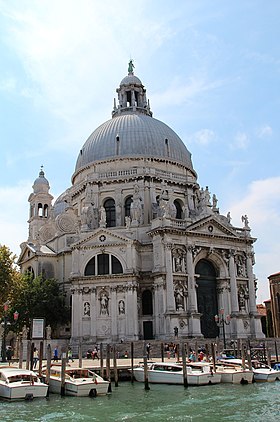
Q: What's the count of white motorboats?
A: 5